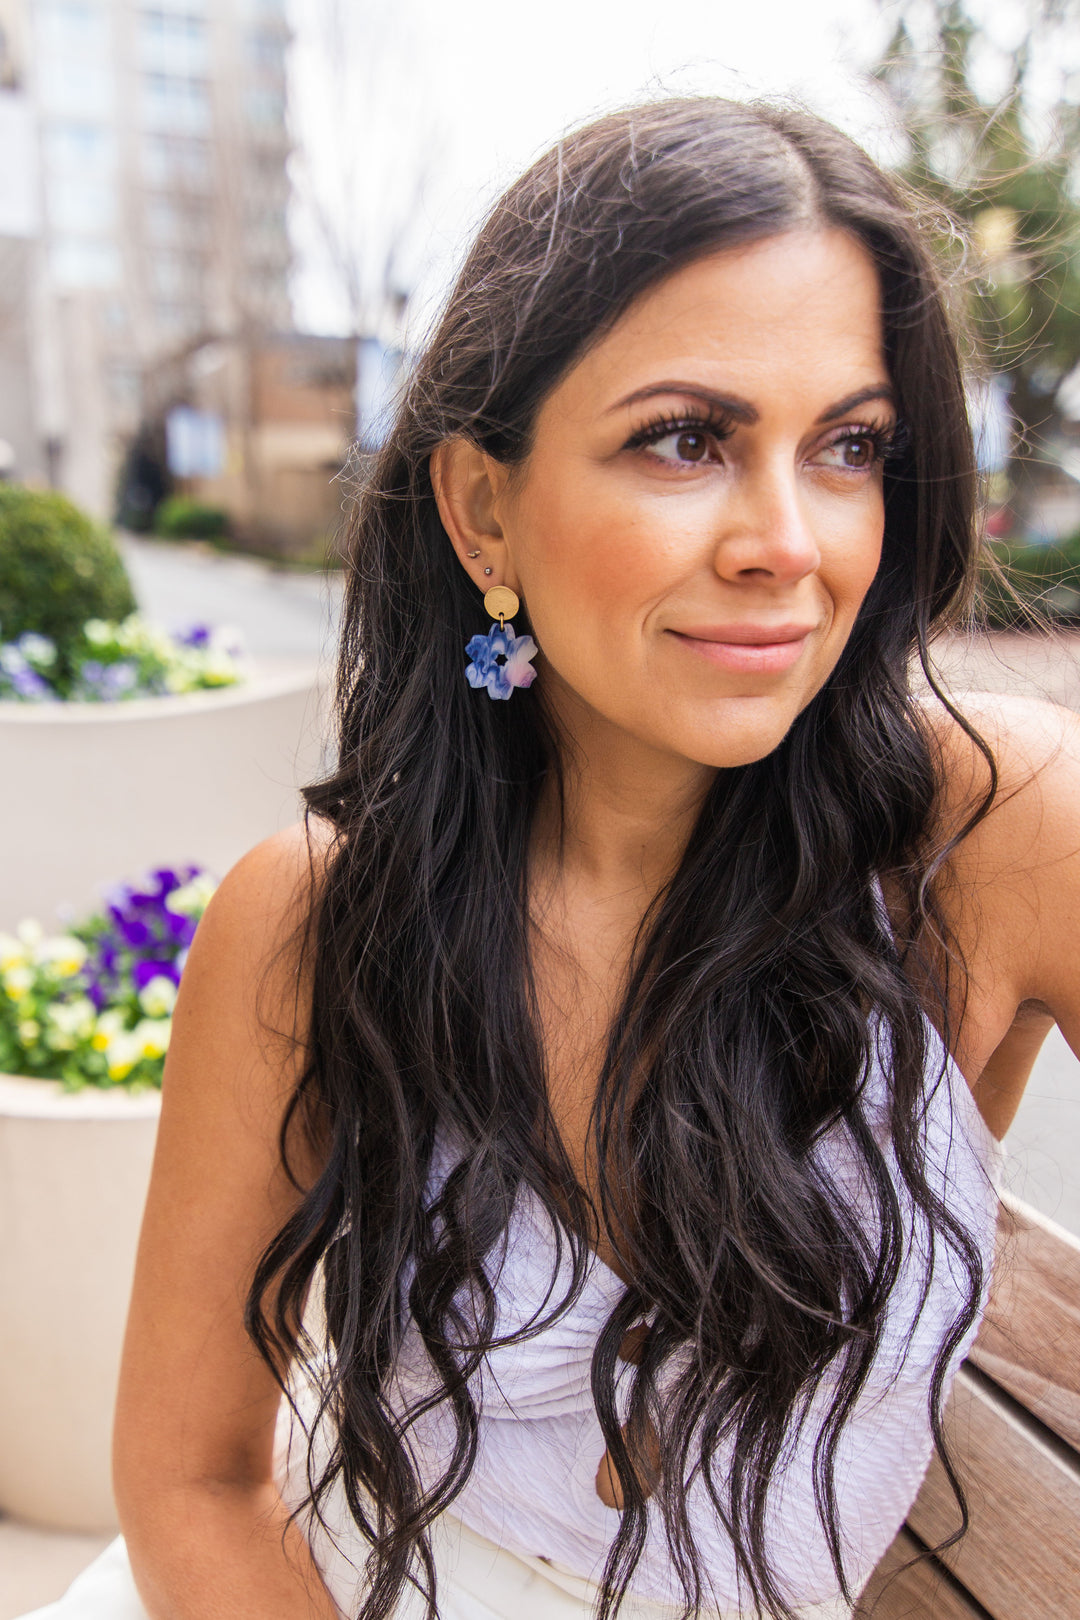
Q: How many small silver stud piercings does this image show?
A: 2